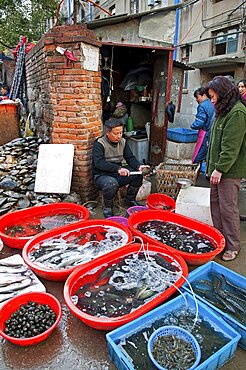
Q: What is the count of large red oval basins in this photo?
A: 4